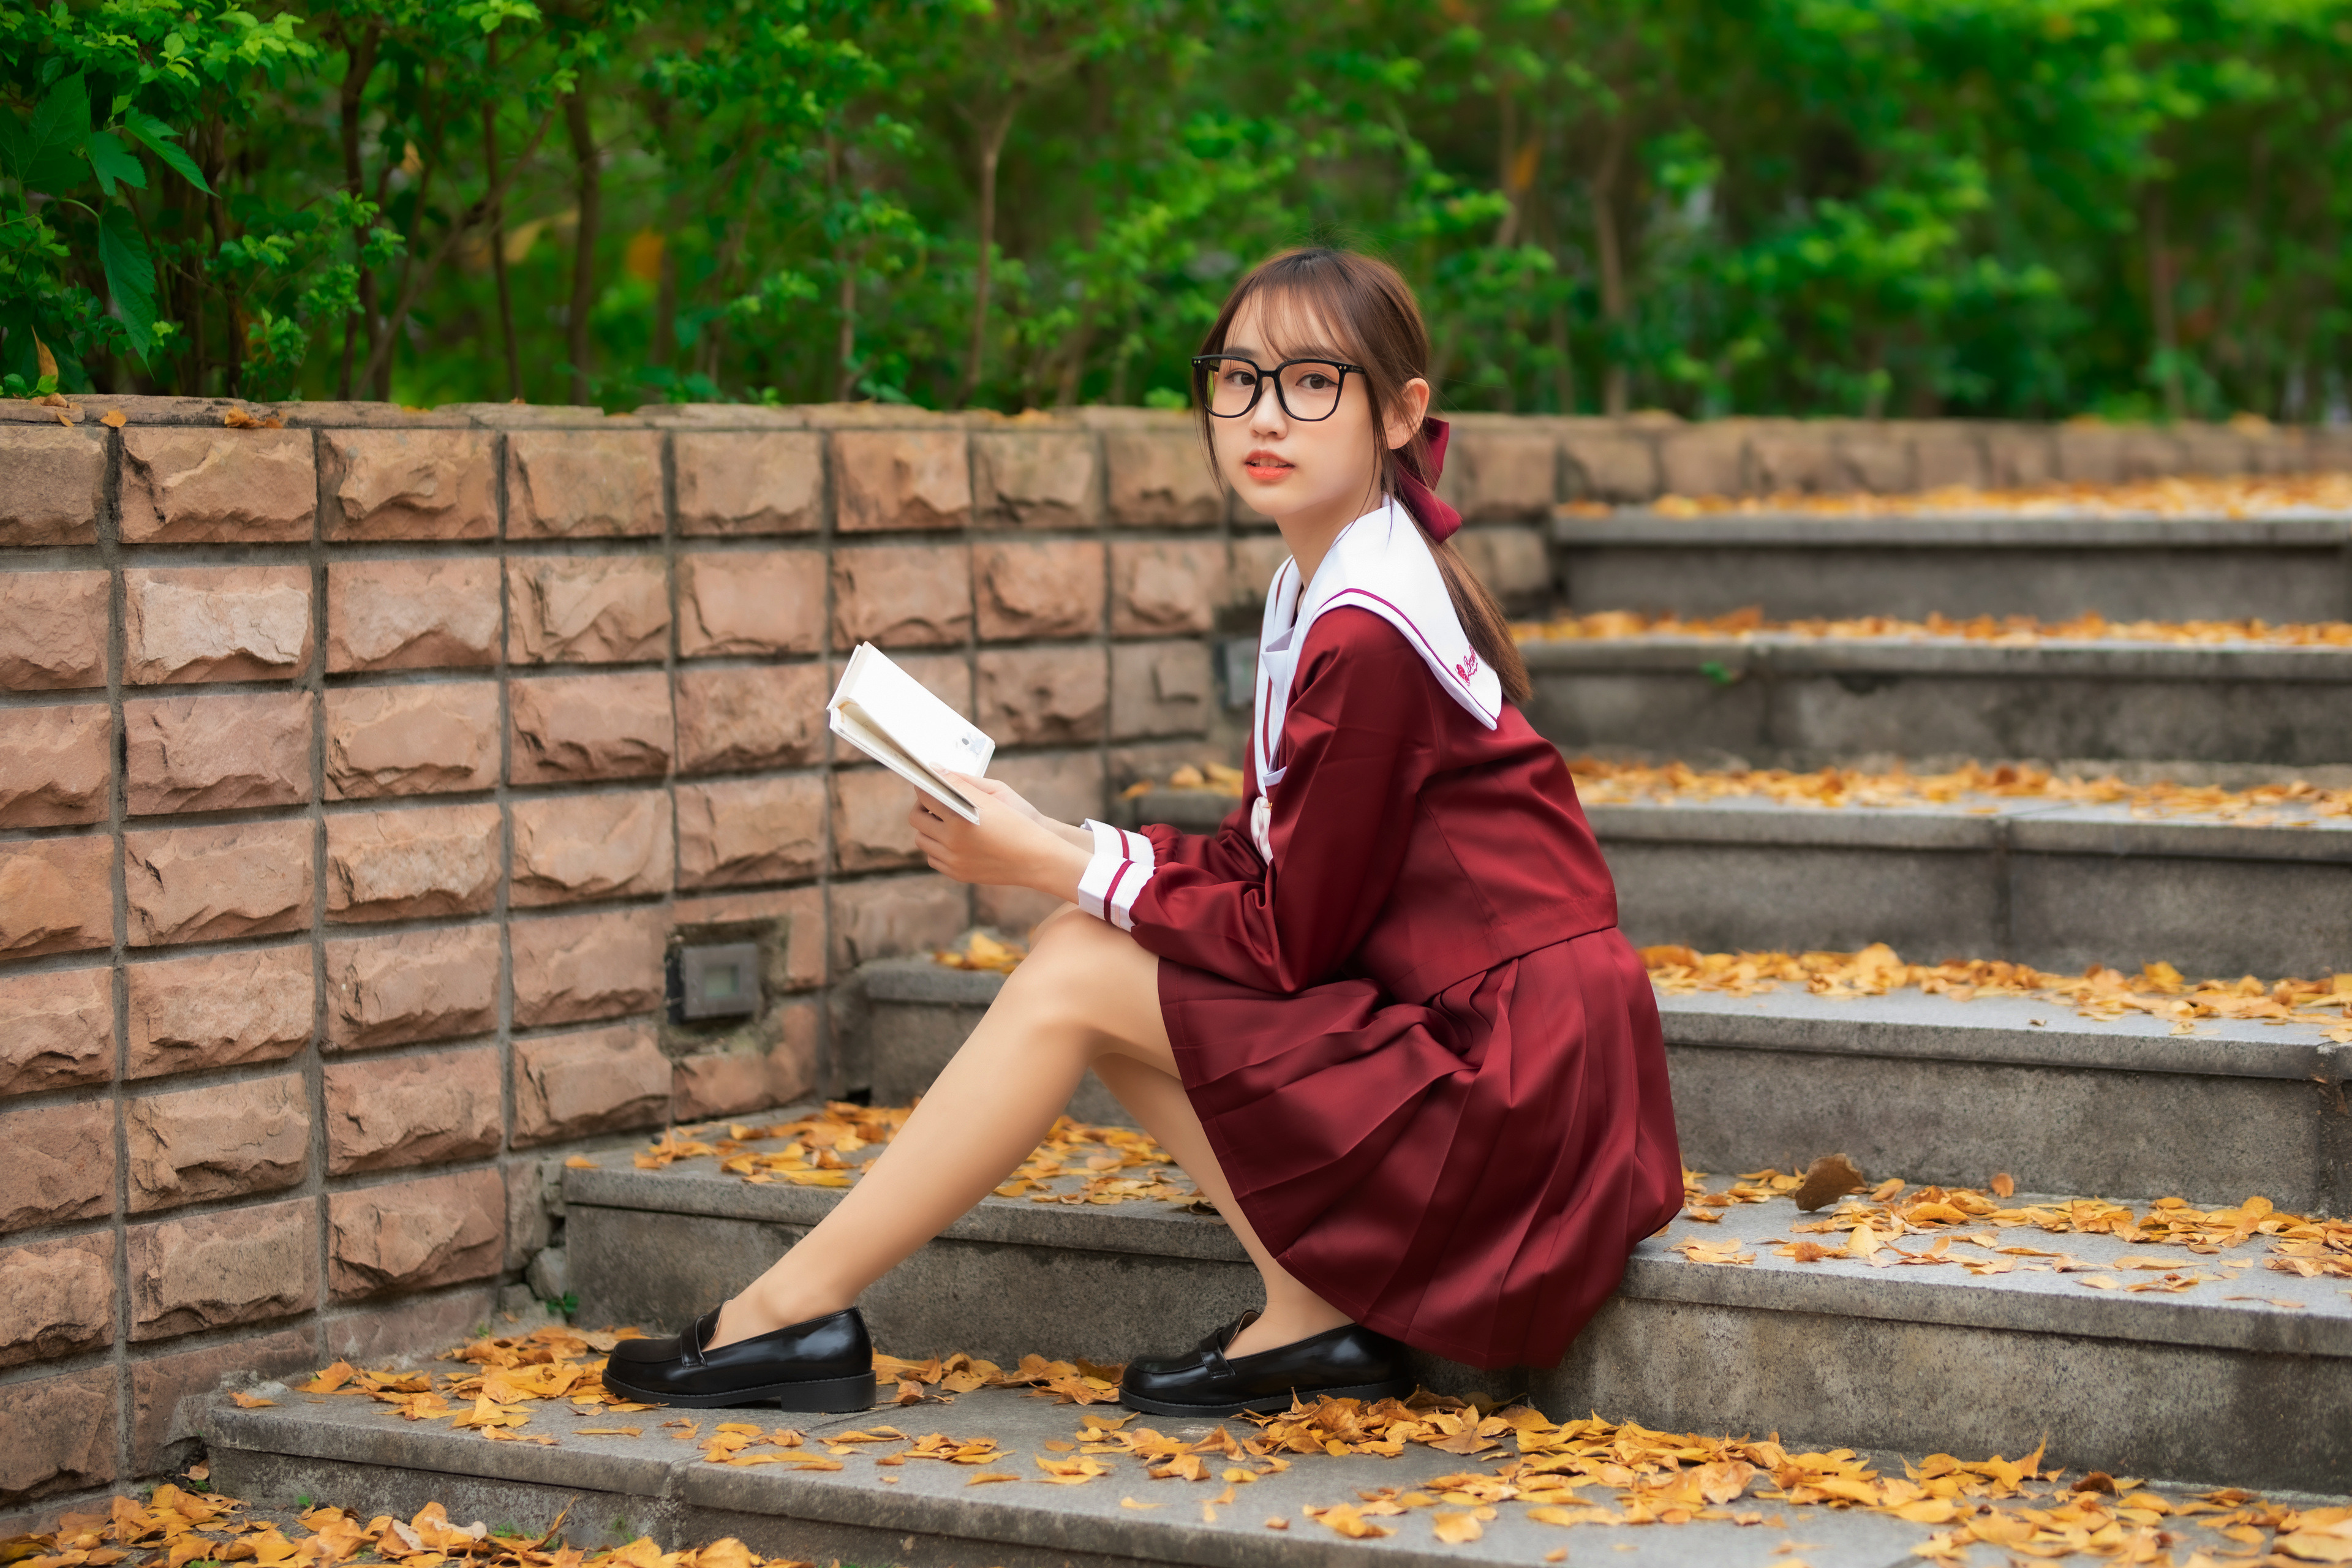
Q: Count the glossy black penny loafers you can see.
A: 2